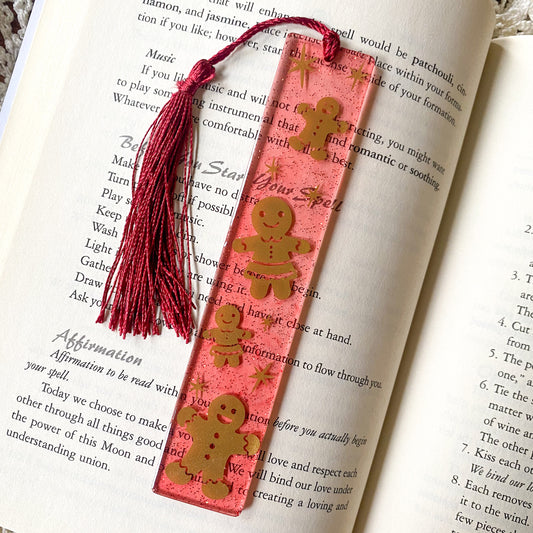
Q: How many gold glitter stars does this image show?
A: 7